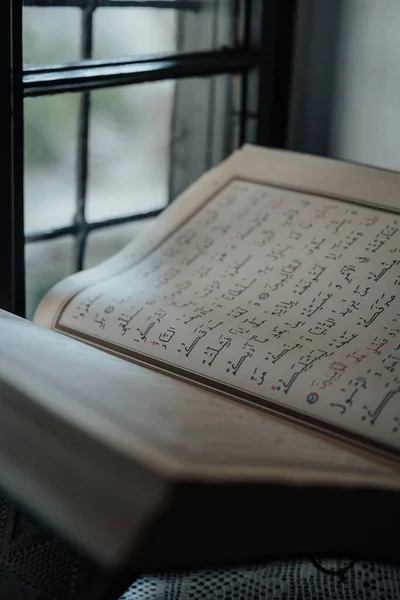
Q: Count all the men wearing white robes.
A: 0